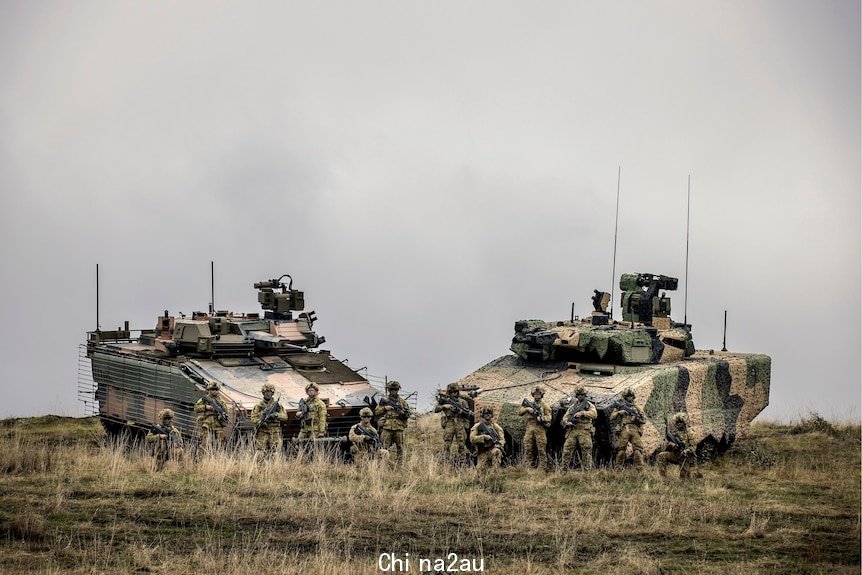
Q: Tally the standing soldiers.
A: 8